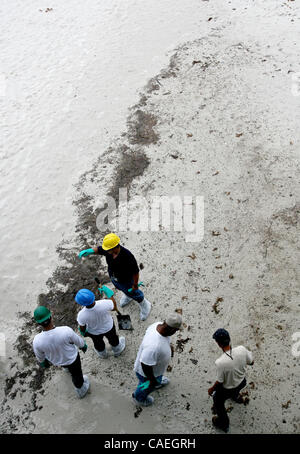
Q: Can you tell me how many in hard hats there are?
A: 3